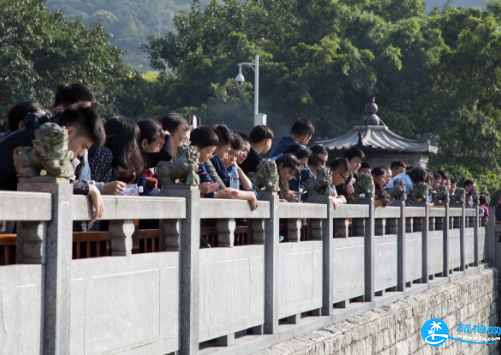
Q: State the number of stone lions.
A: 11